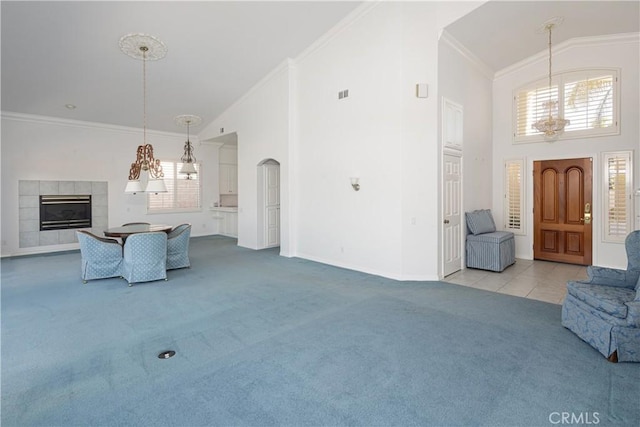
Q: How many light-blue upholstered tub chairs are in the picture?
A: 4